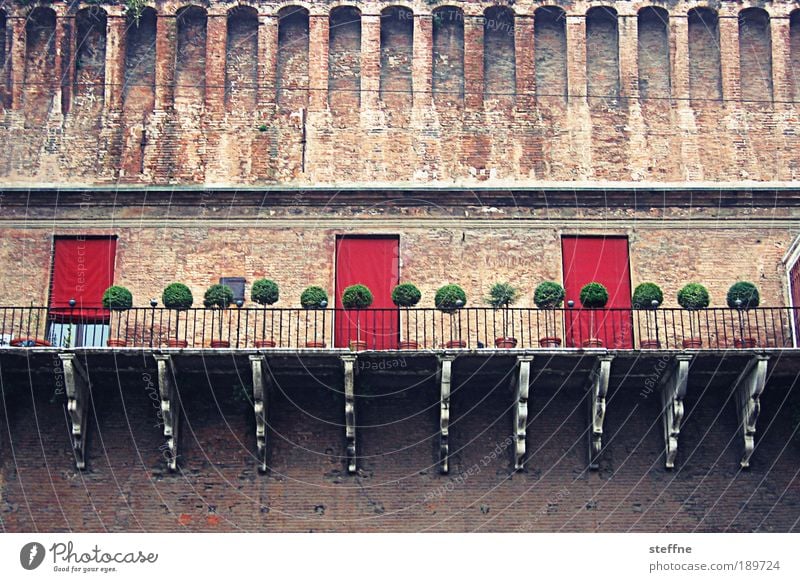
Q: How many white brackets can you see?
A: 9